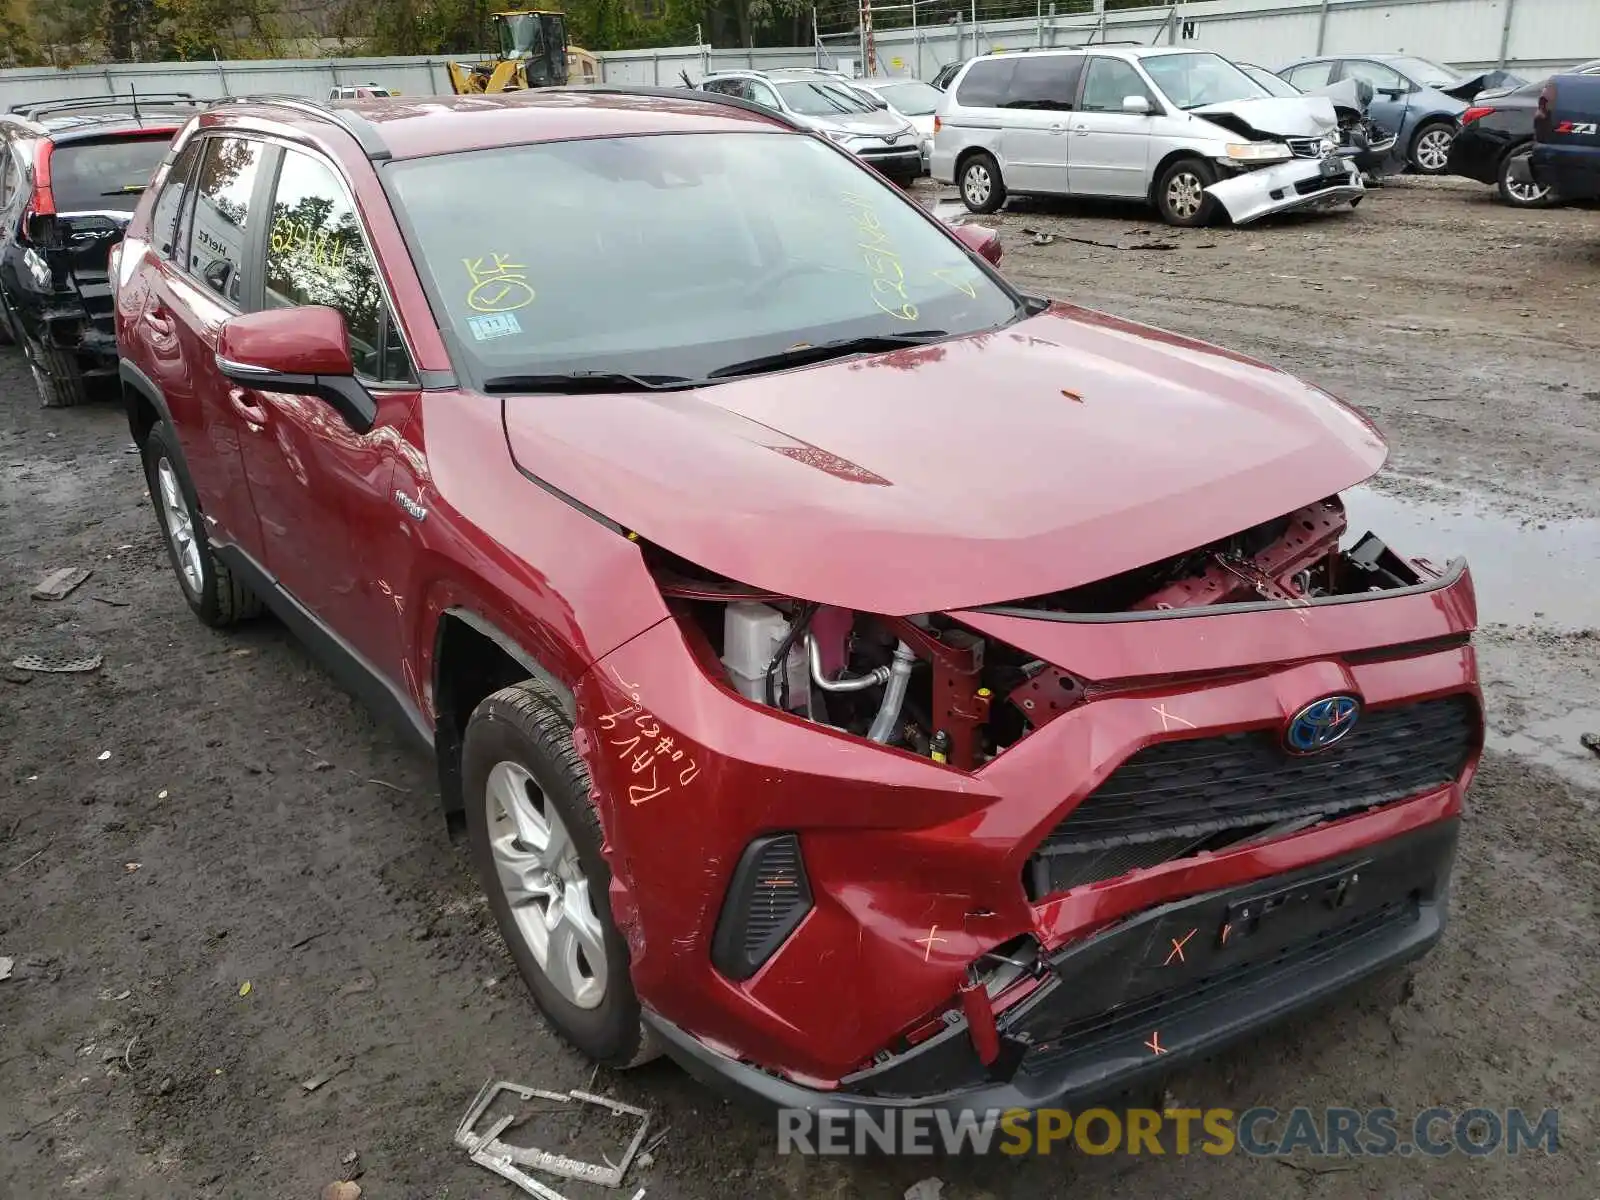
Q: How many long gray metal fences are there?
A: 1